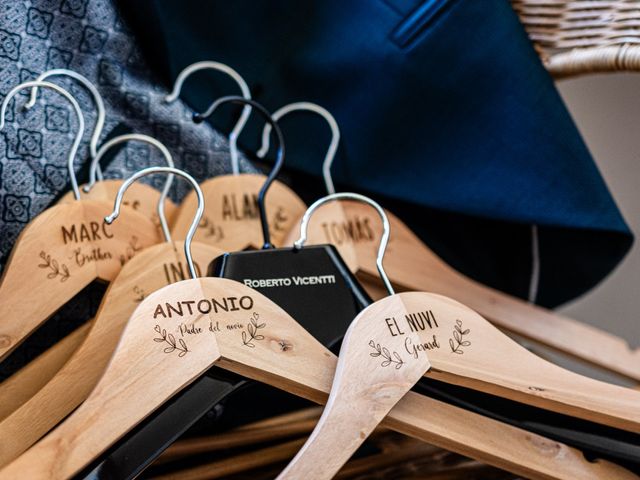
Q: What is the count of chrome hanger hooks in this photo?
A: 7